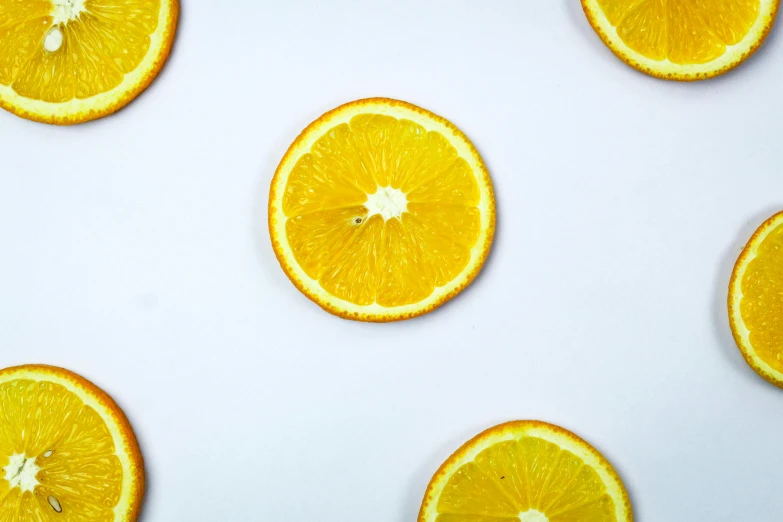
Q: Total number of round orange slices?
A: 6